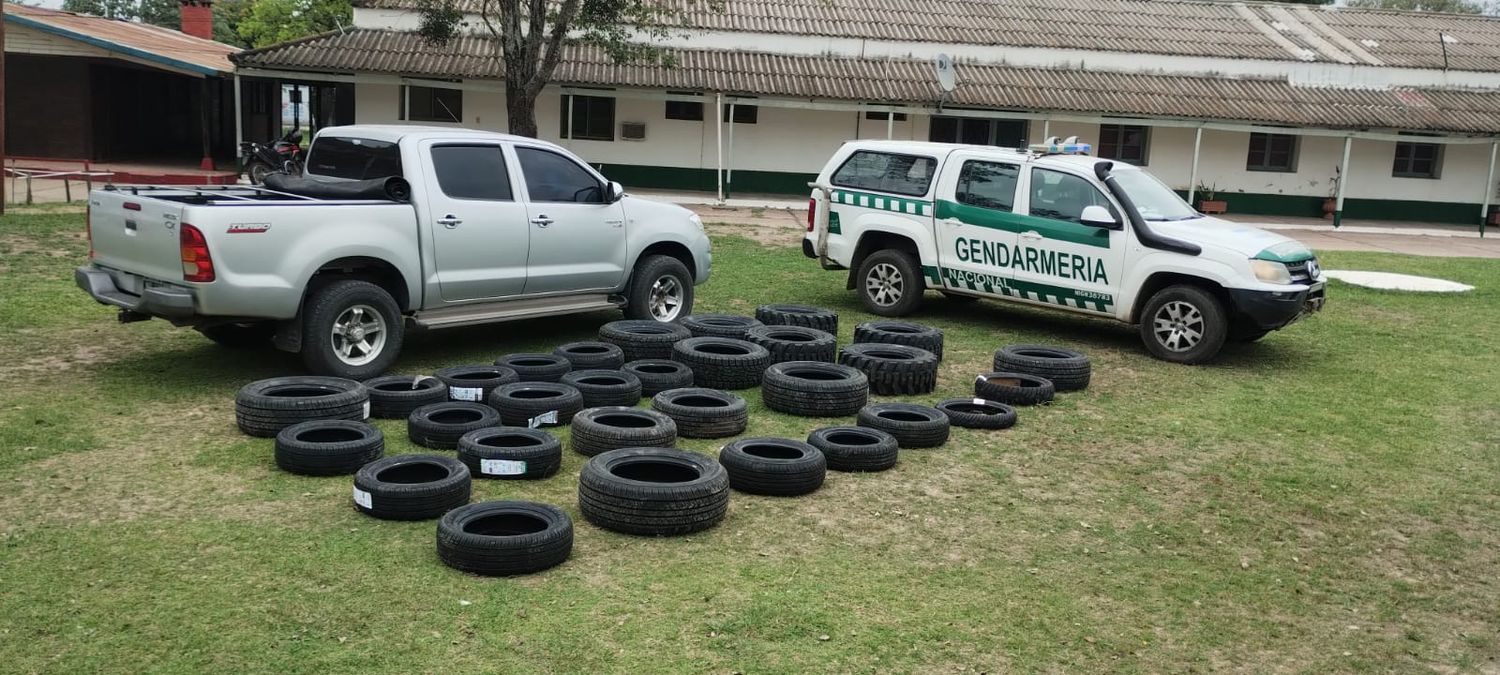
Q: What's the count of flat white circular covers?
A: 1